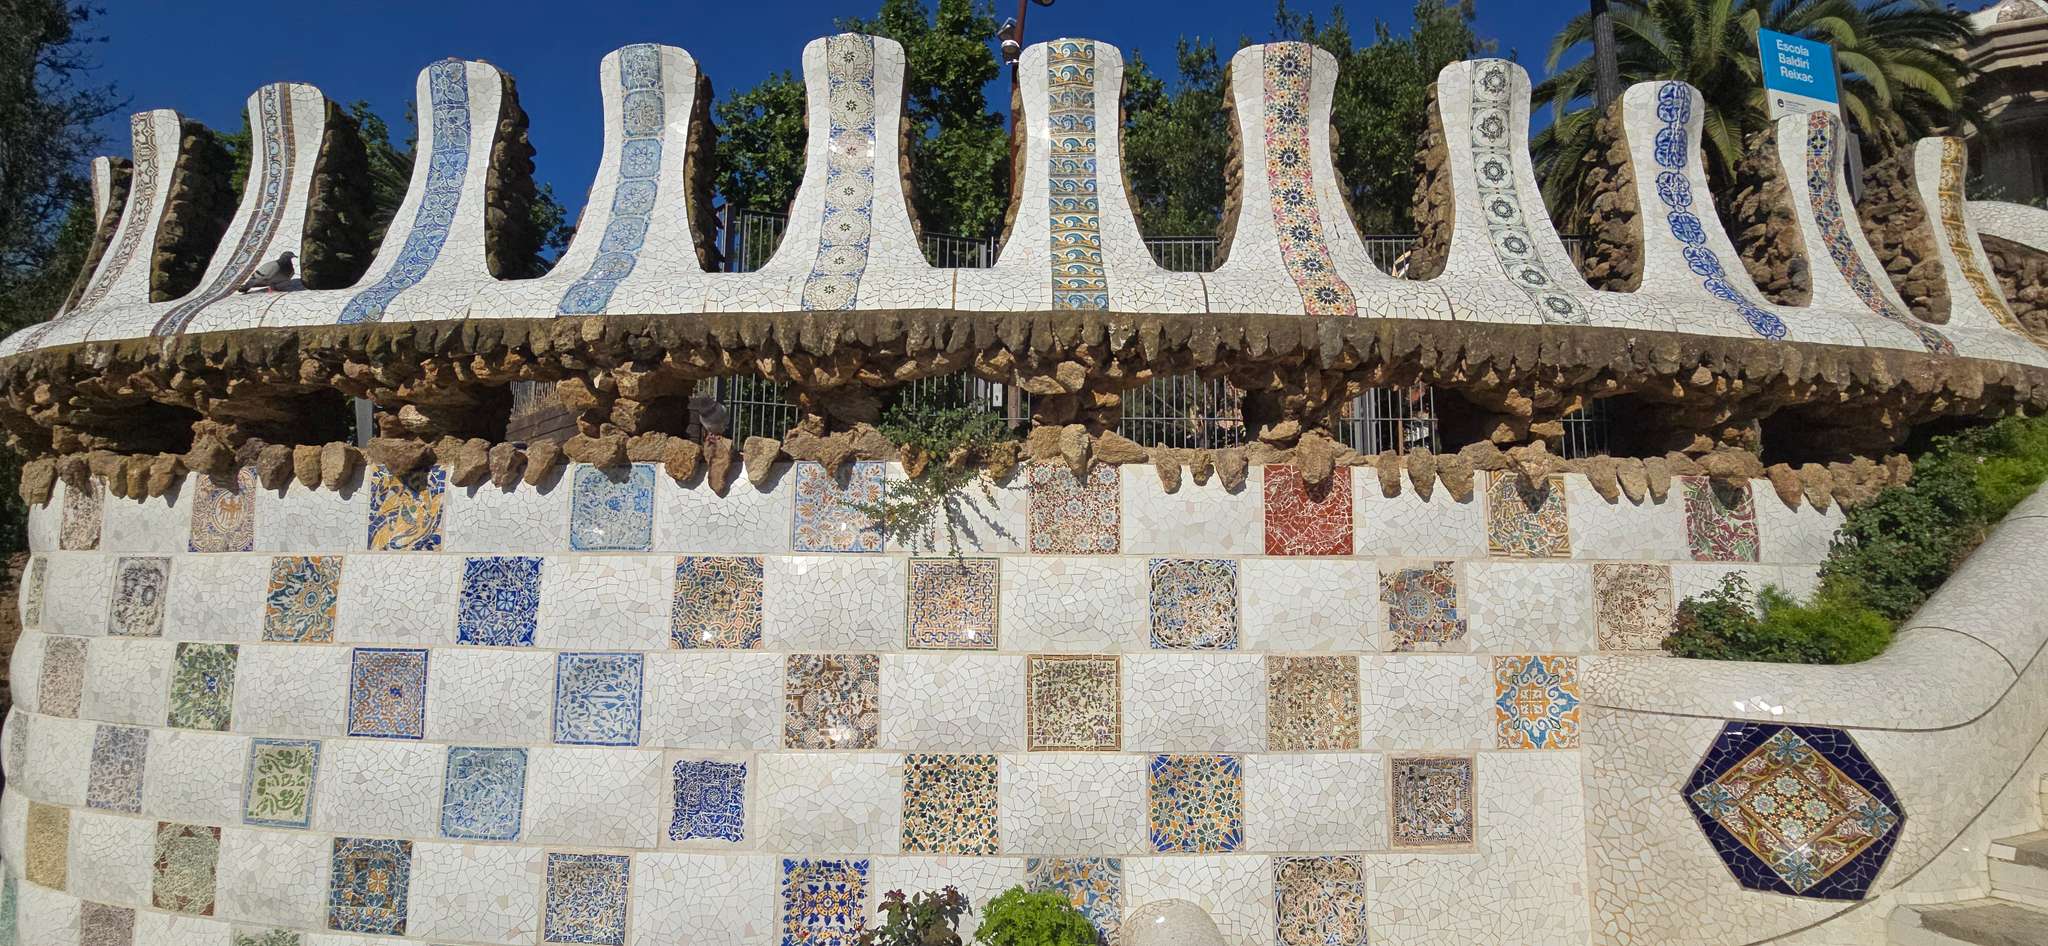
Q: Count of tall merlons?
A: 12